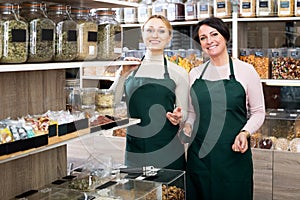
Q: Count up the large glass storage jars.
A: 5